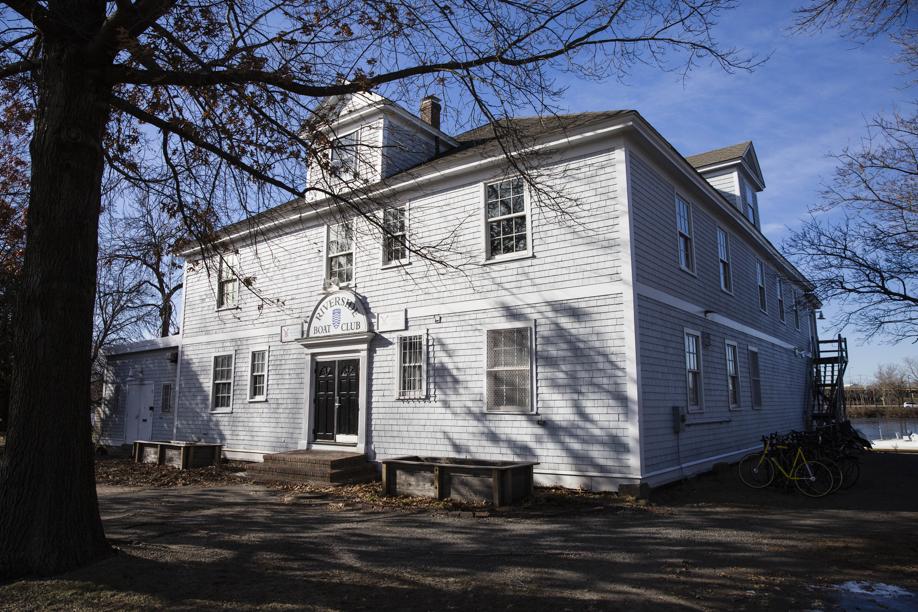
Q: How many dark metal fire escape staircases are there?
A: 1